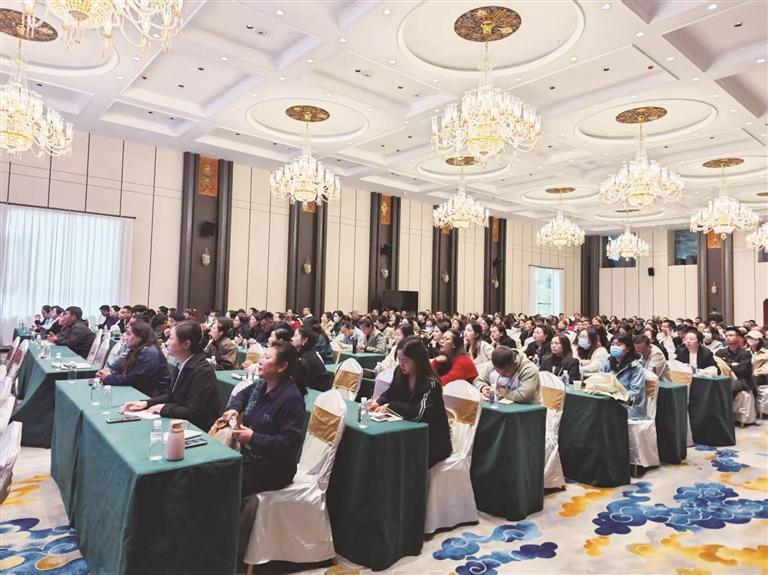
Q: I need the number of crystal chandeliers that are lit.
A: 10